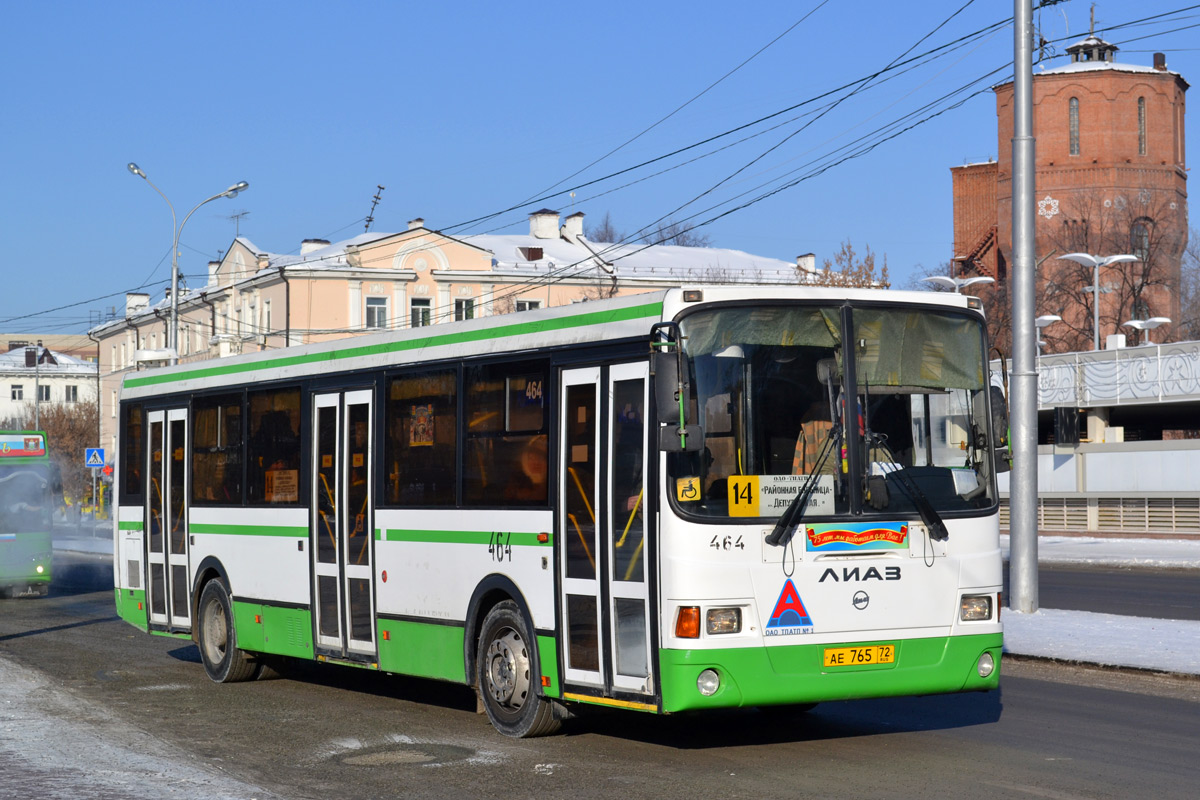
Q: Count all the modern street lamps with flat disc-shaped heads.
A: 4